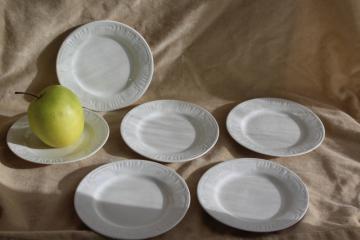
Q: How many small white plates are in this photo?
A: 6